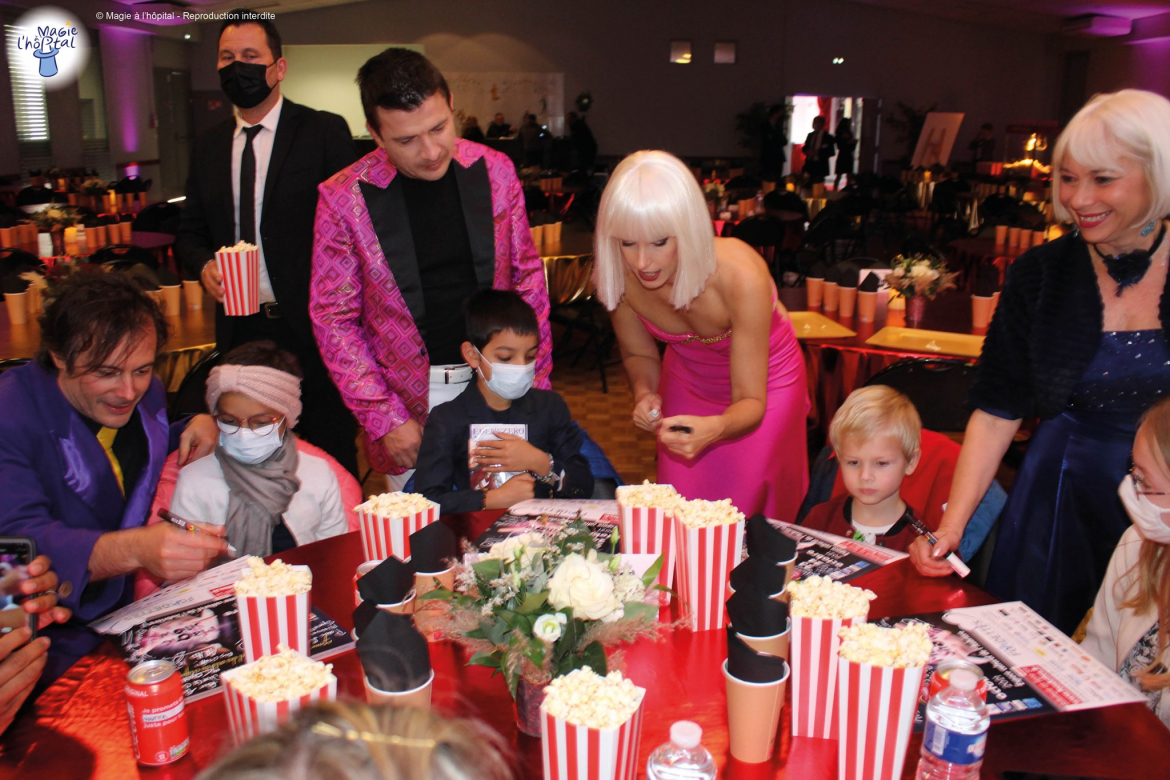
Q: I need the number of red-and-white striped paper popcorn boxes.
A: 9